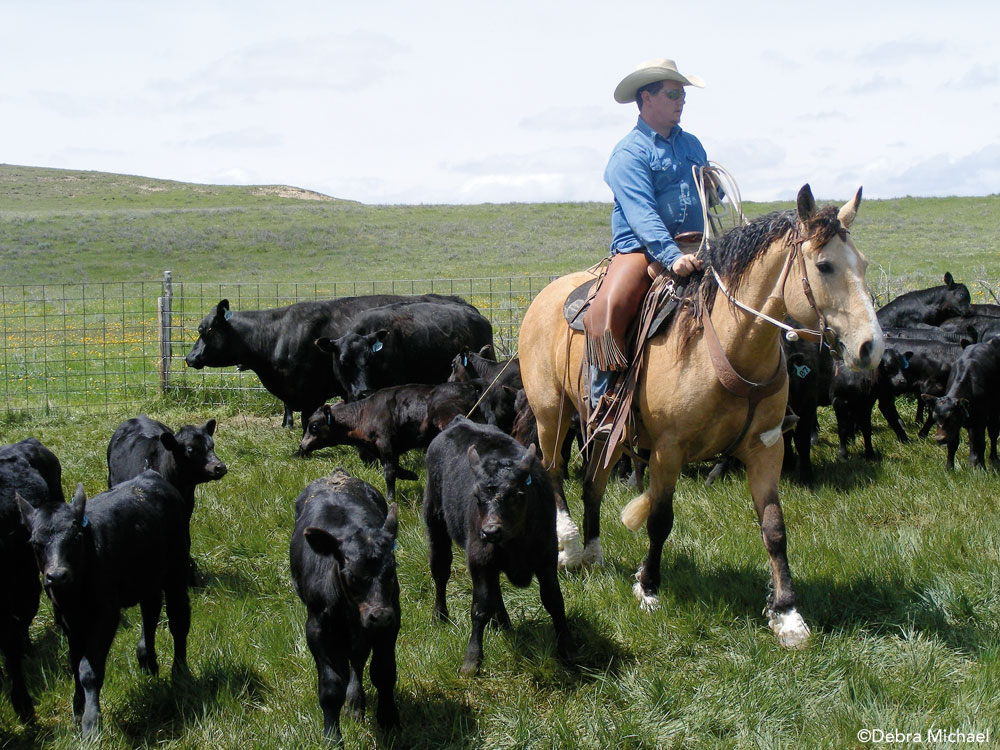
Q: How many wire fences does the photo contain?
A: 1